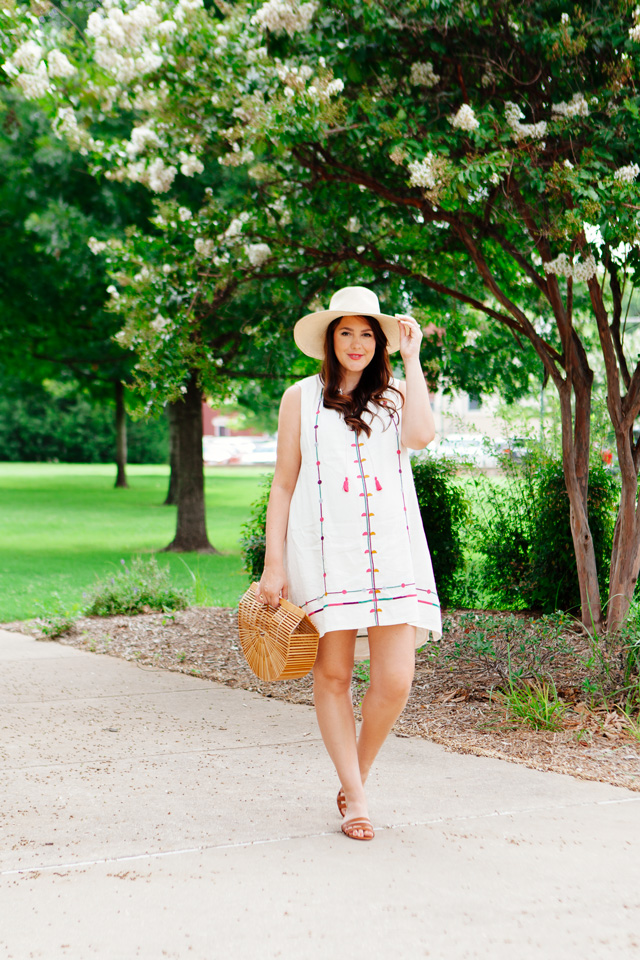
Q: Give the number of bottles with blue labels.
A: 0